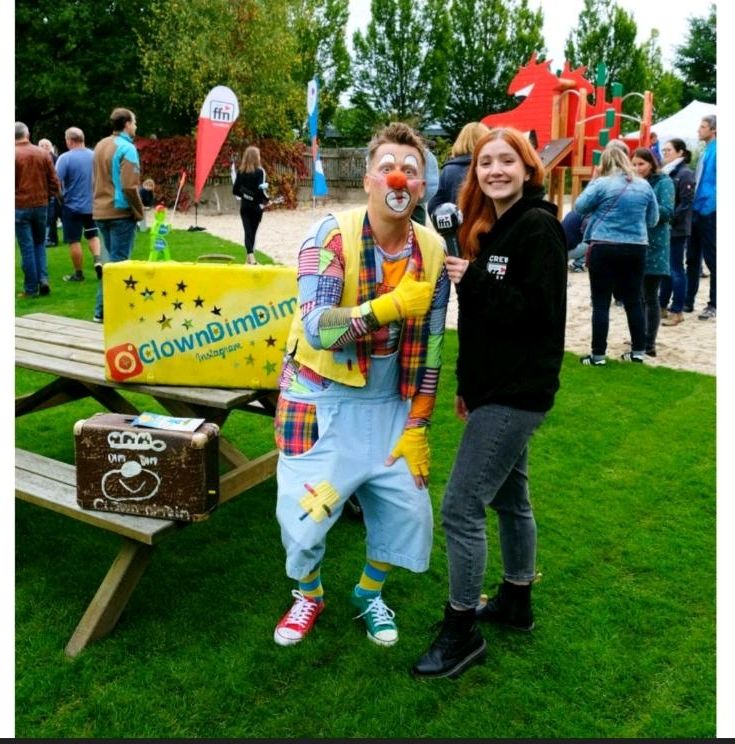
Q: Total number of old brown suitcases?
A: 1